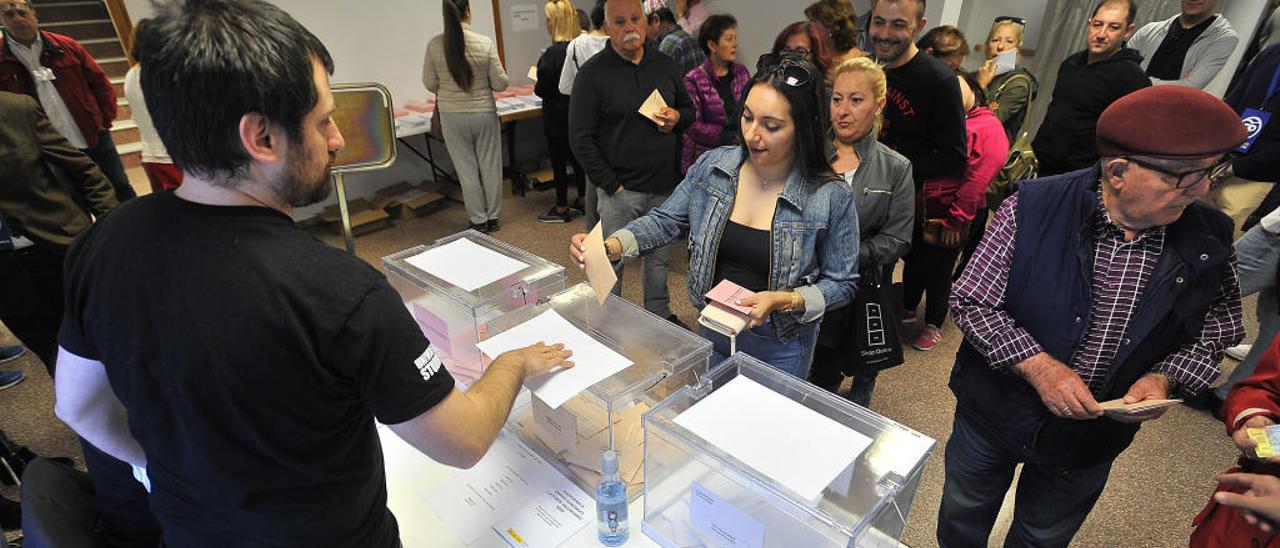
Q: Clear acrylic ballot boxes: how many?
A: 3